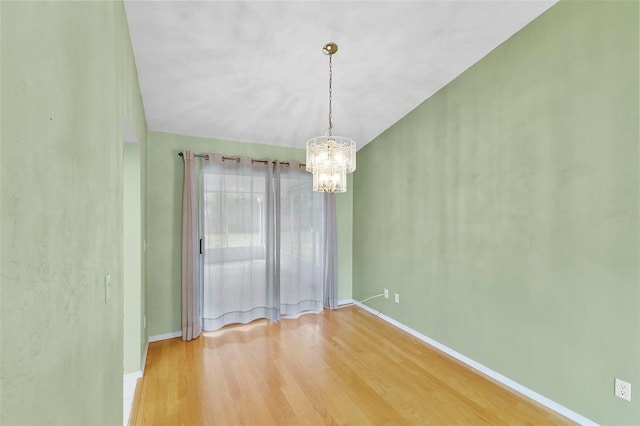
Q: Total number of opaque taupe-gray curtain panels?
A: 2